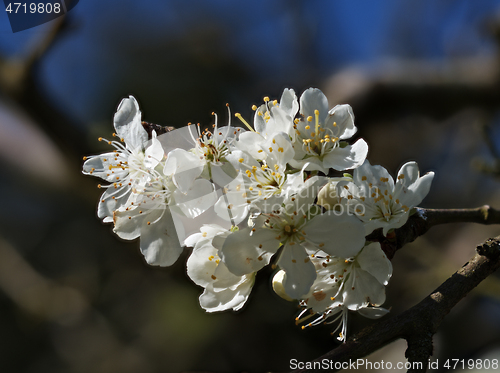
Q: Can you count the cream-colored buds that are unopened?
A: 2